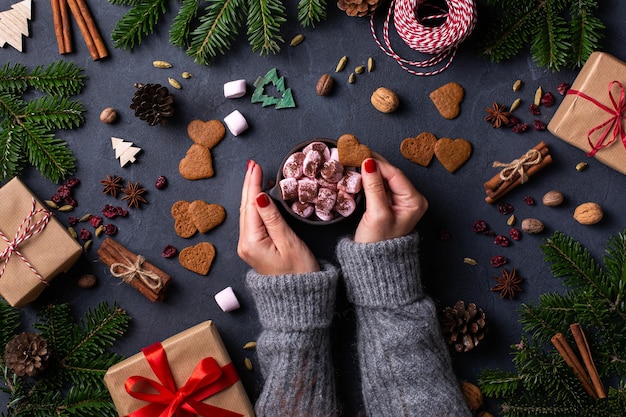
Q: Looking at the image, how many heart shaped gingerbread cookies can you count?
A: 9